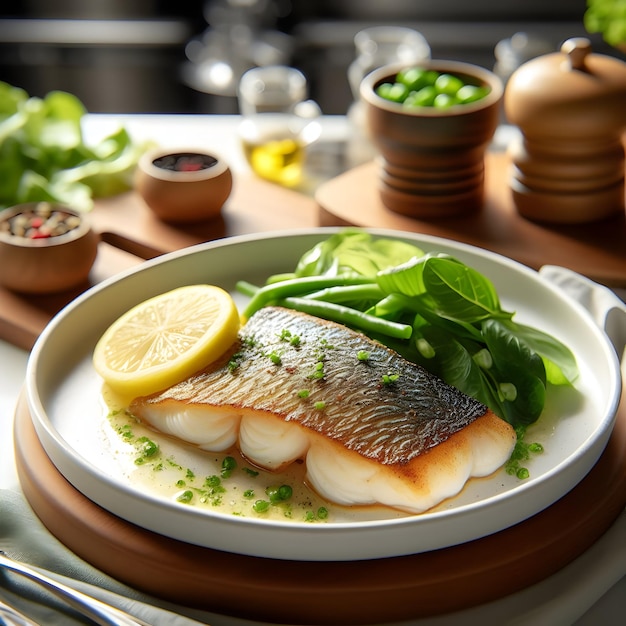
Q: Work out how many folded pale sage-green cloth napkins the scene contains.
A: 1